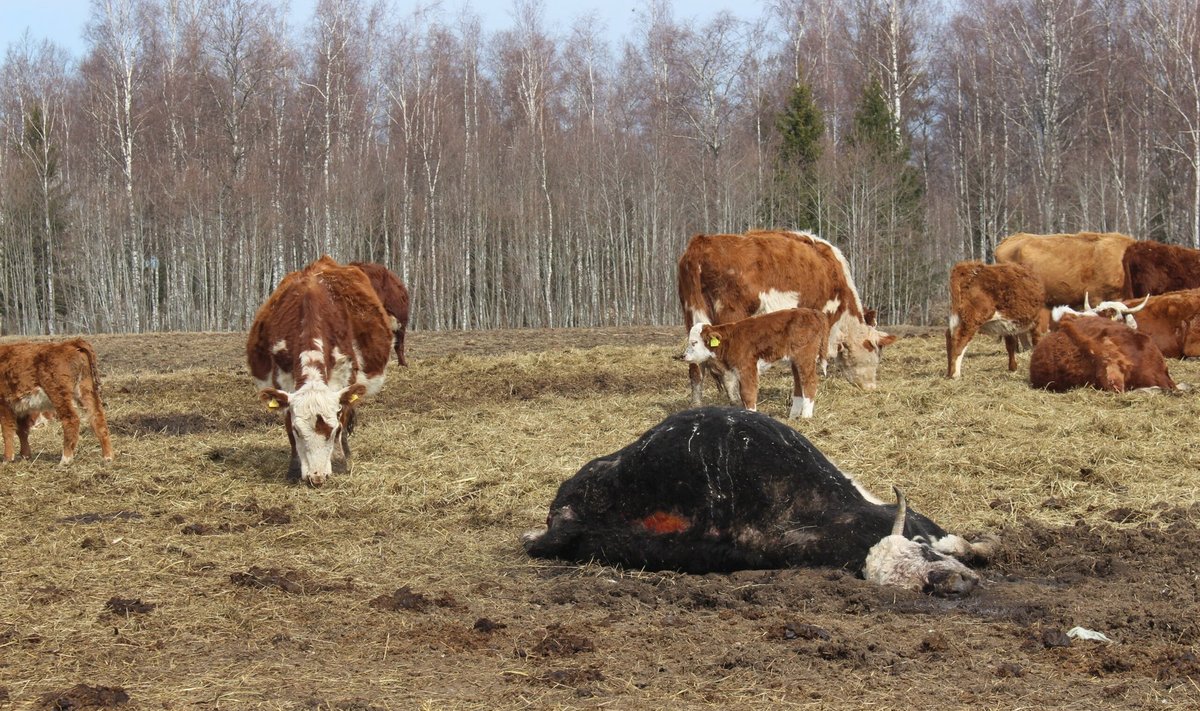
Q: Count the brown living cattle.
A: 10